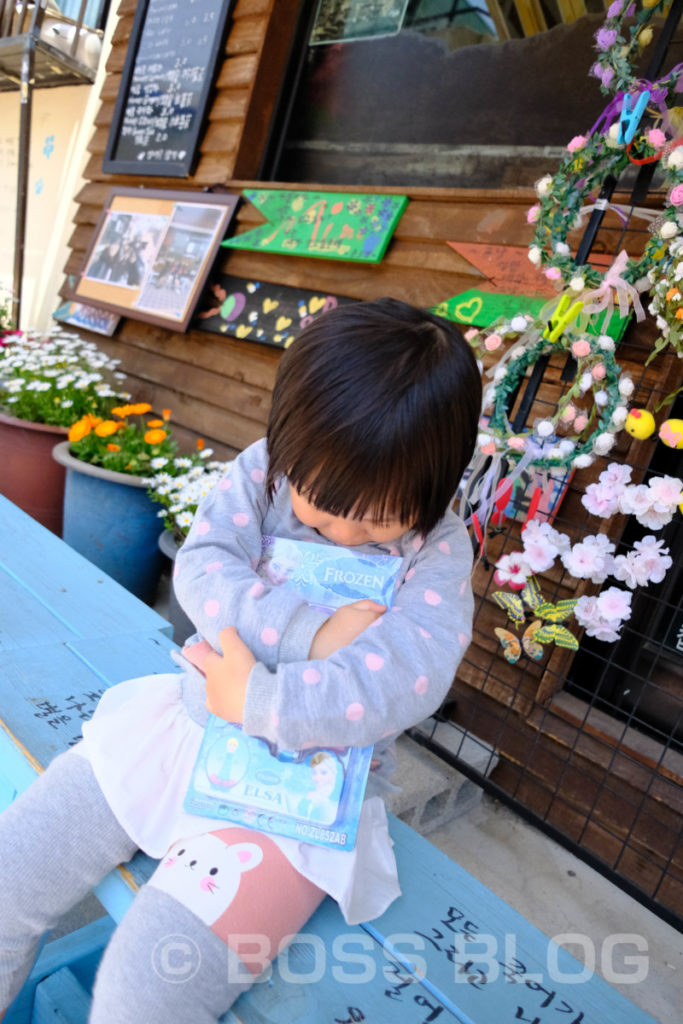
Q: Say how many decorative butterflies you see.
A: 3